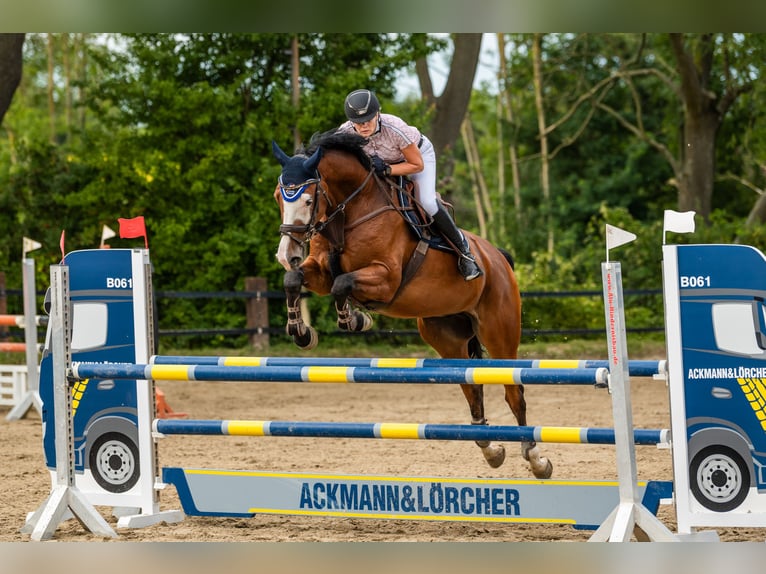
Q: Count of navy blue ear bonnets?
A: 1